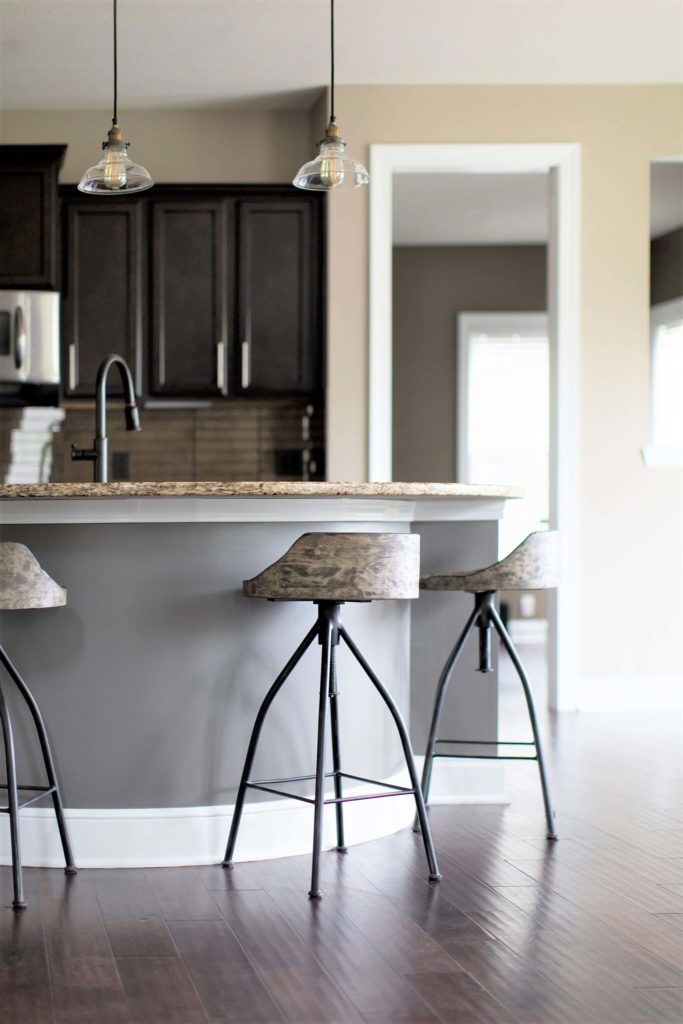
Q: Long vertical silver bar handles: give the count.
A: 3